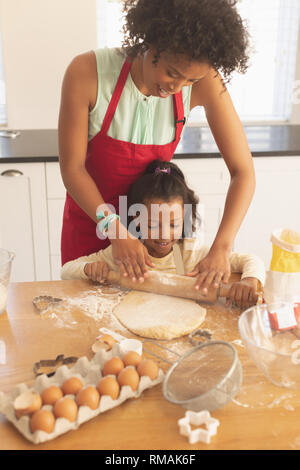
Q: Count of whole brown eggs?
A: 10